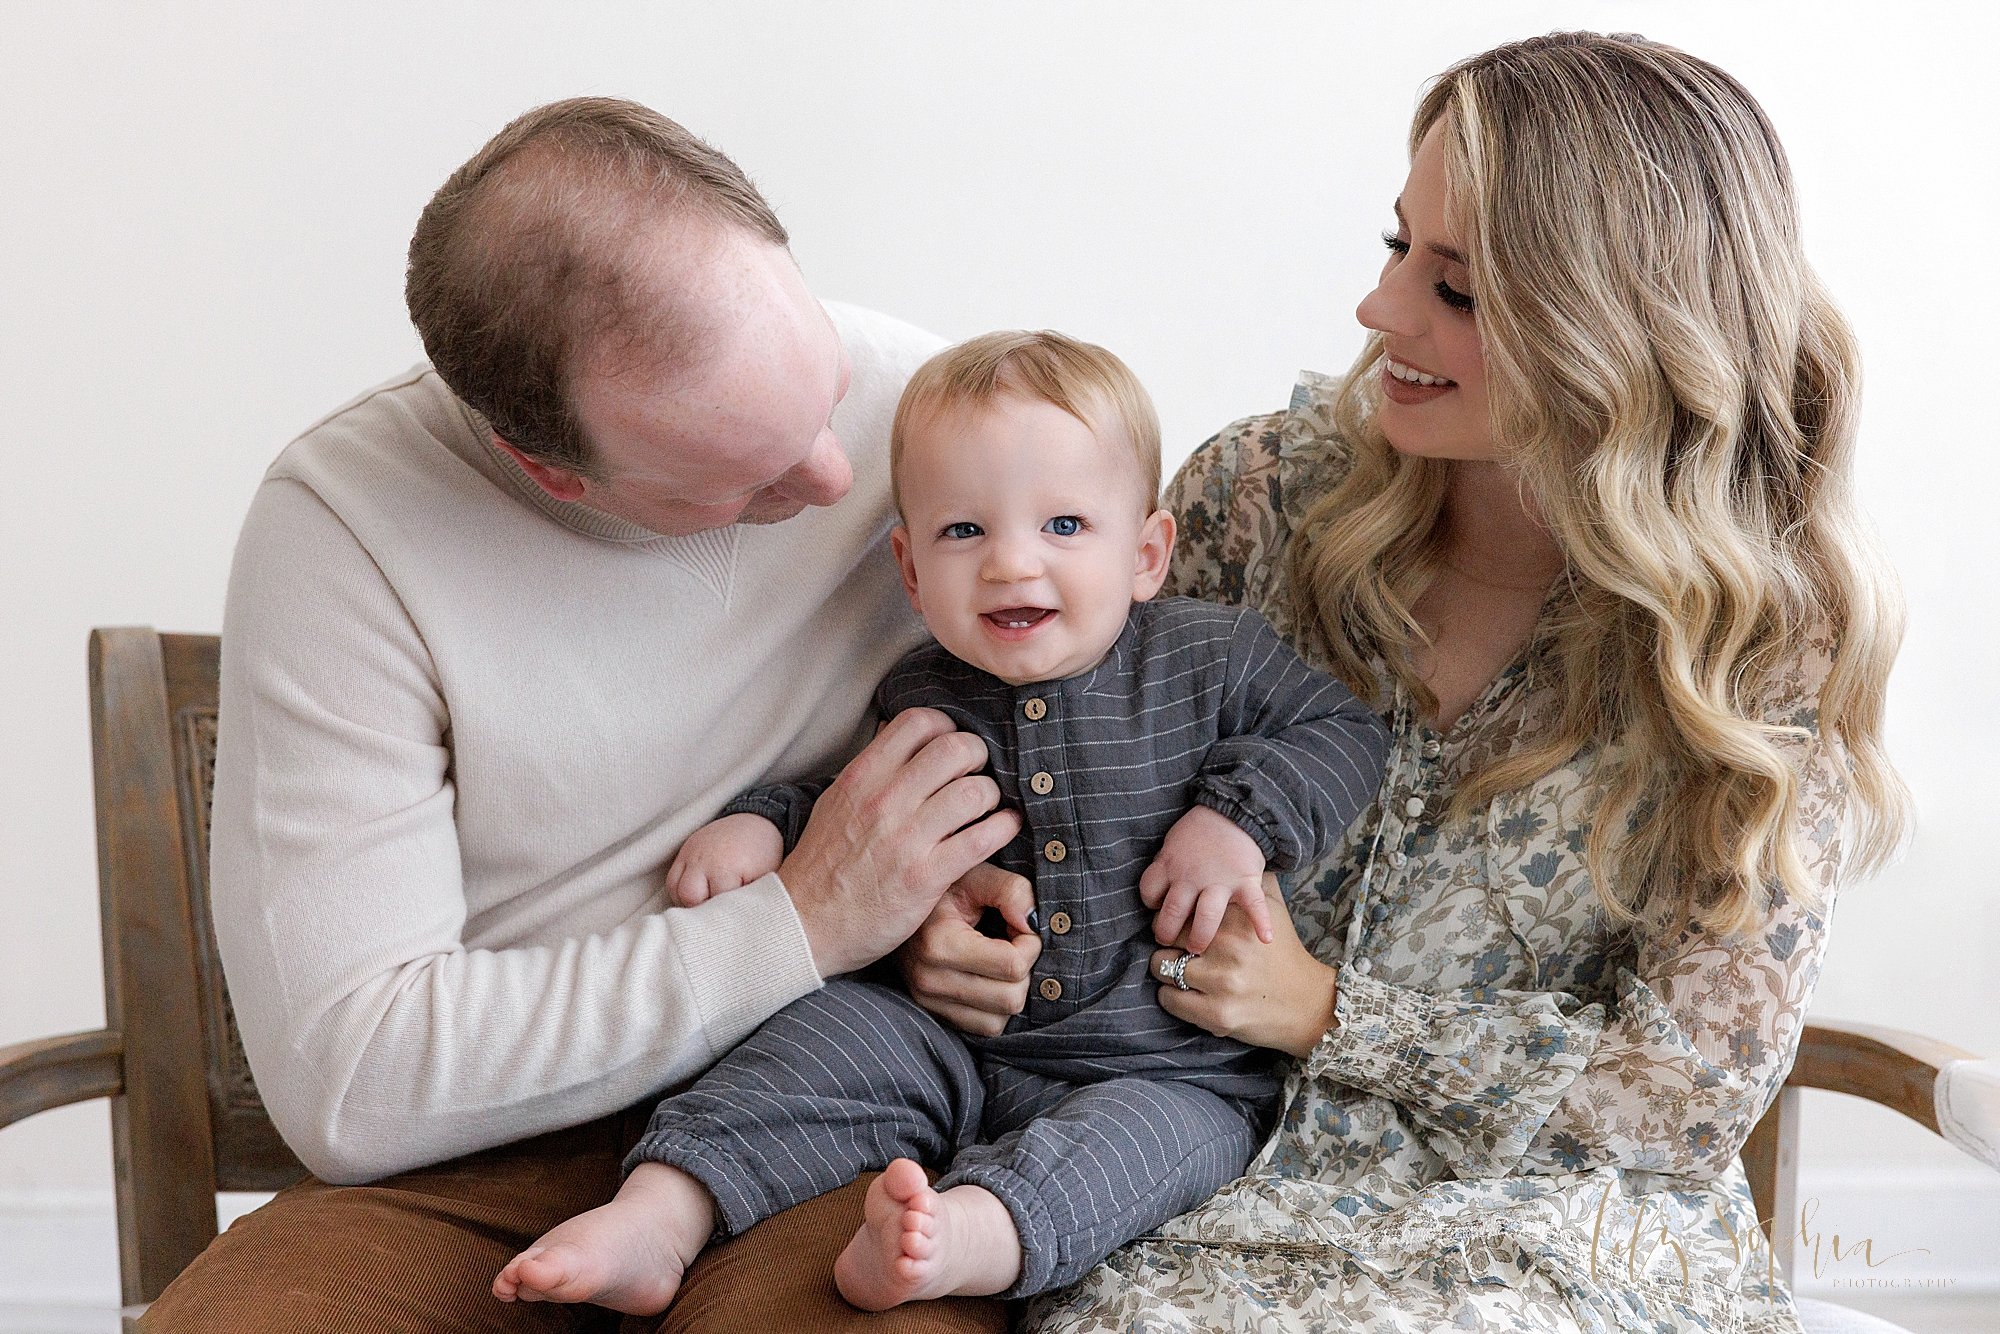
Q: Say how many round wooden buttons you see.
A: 5